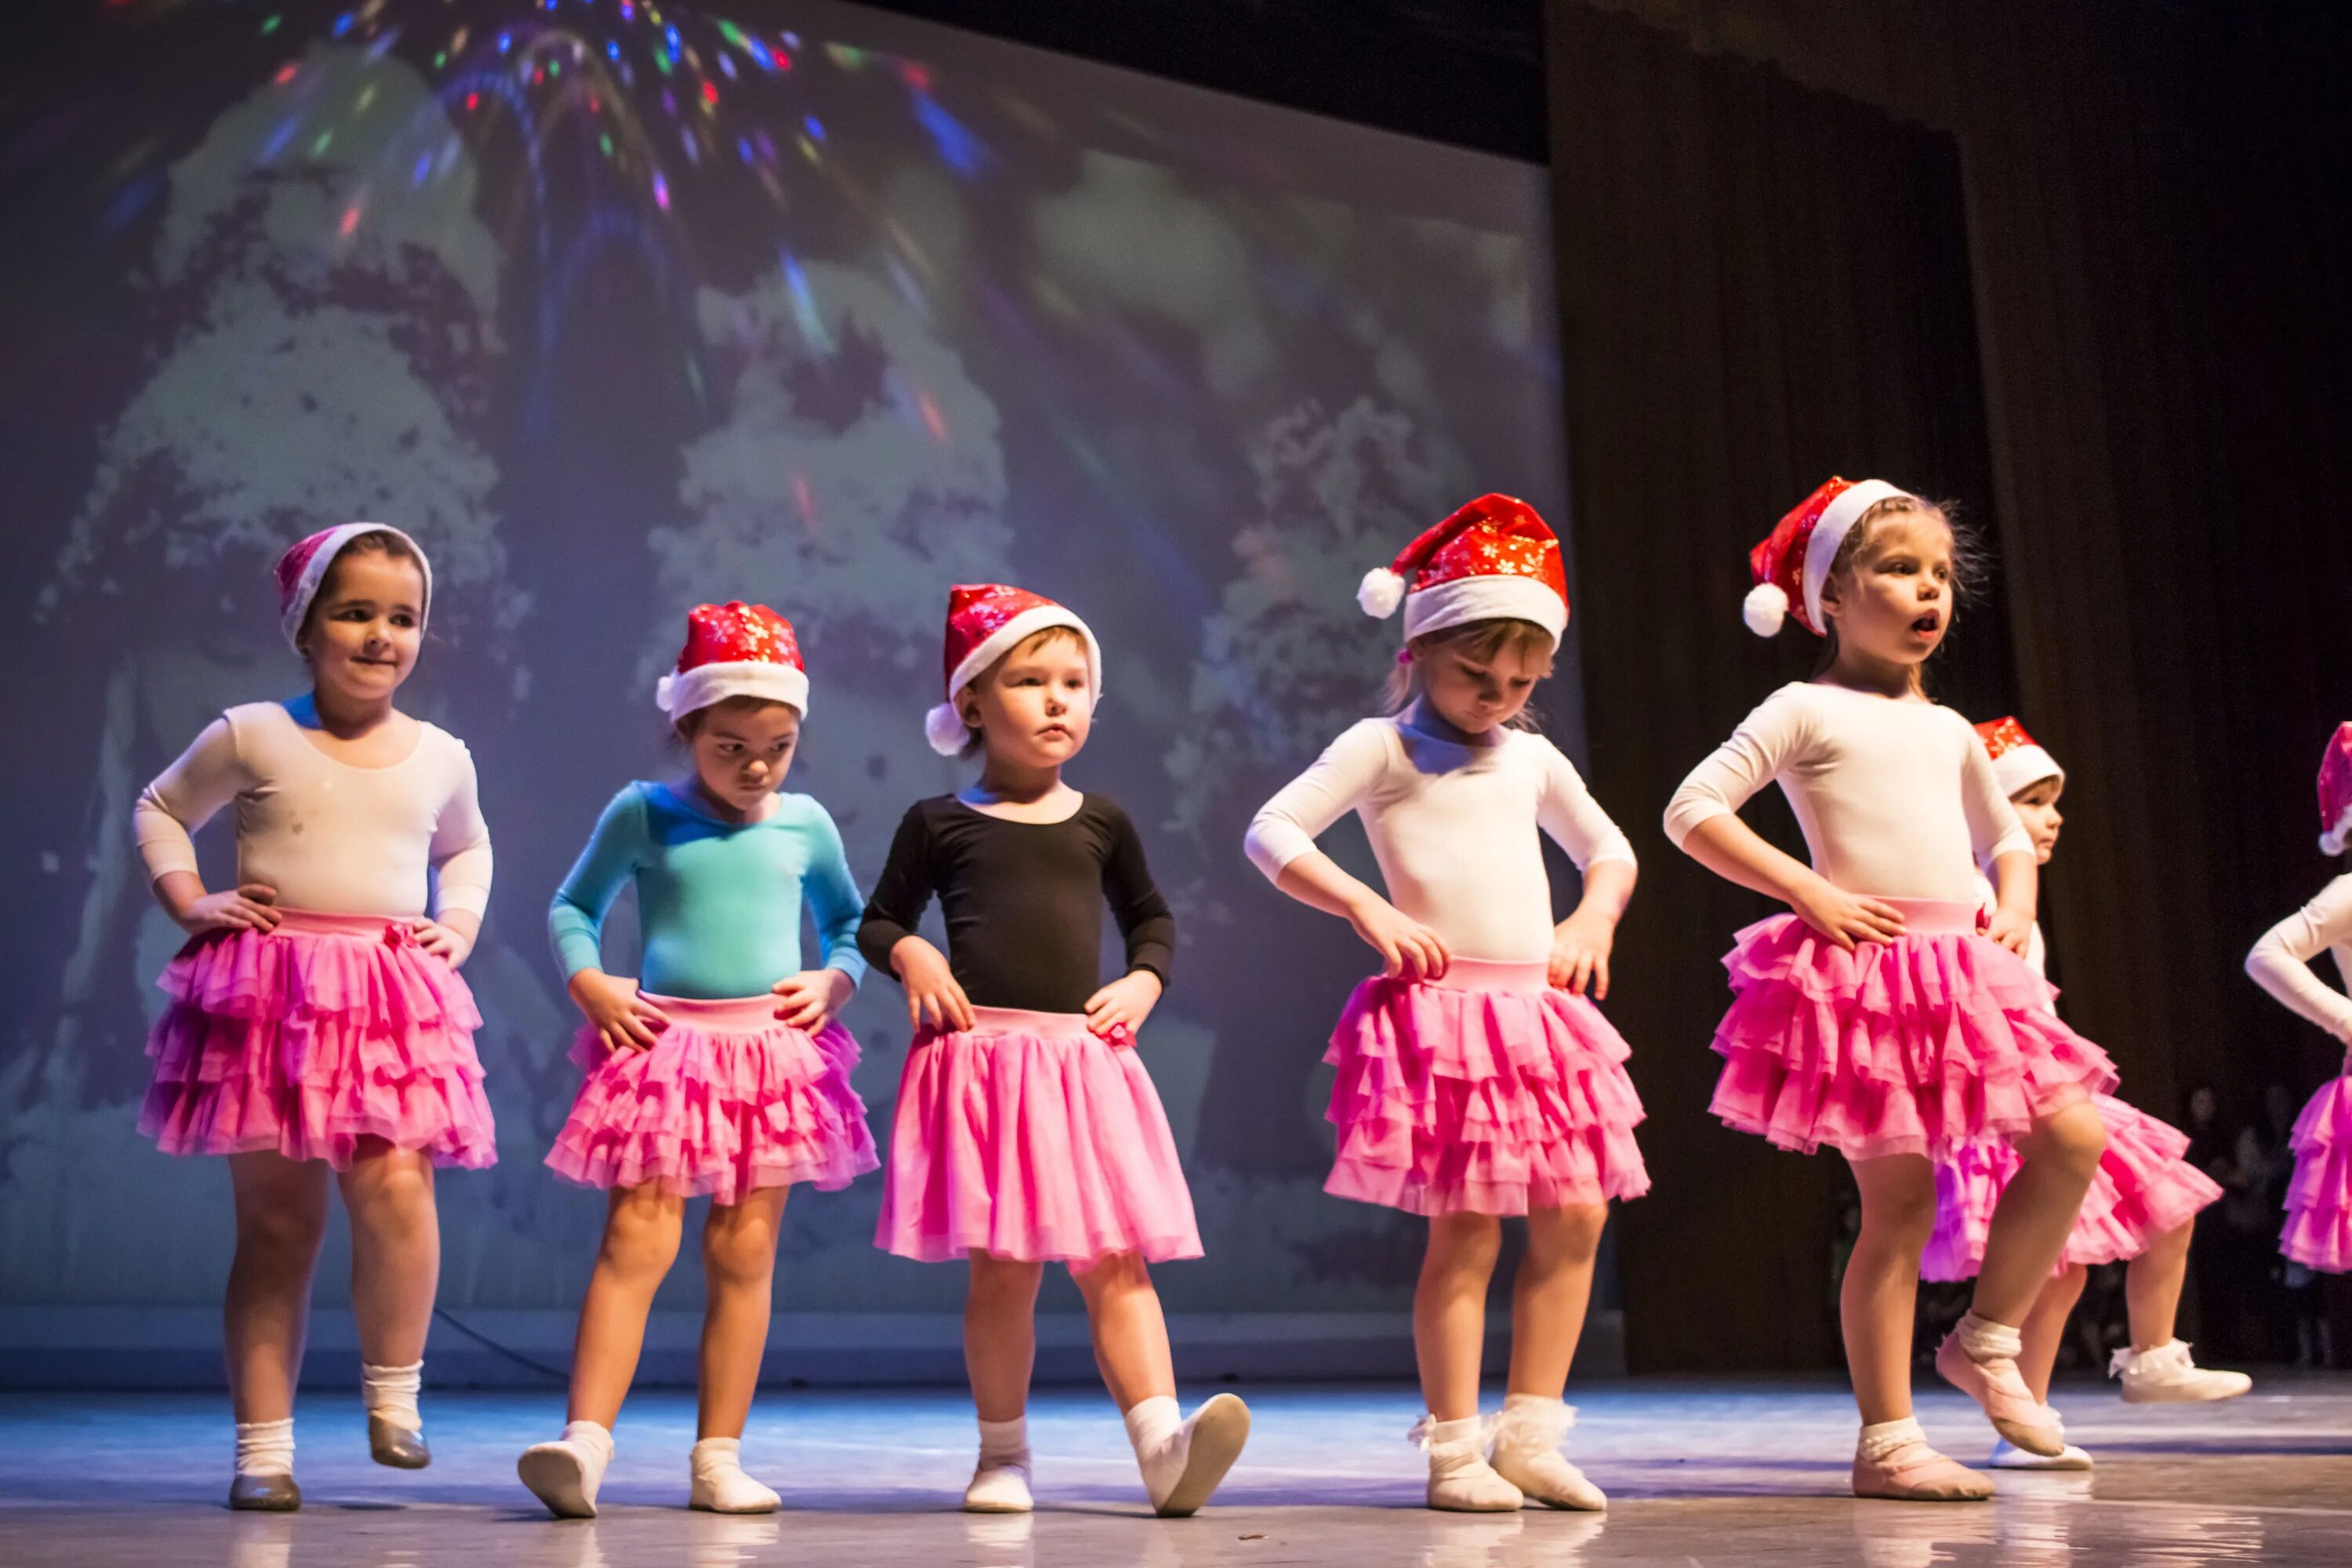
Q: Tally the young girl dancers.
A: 7